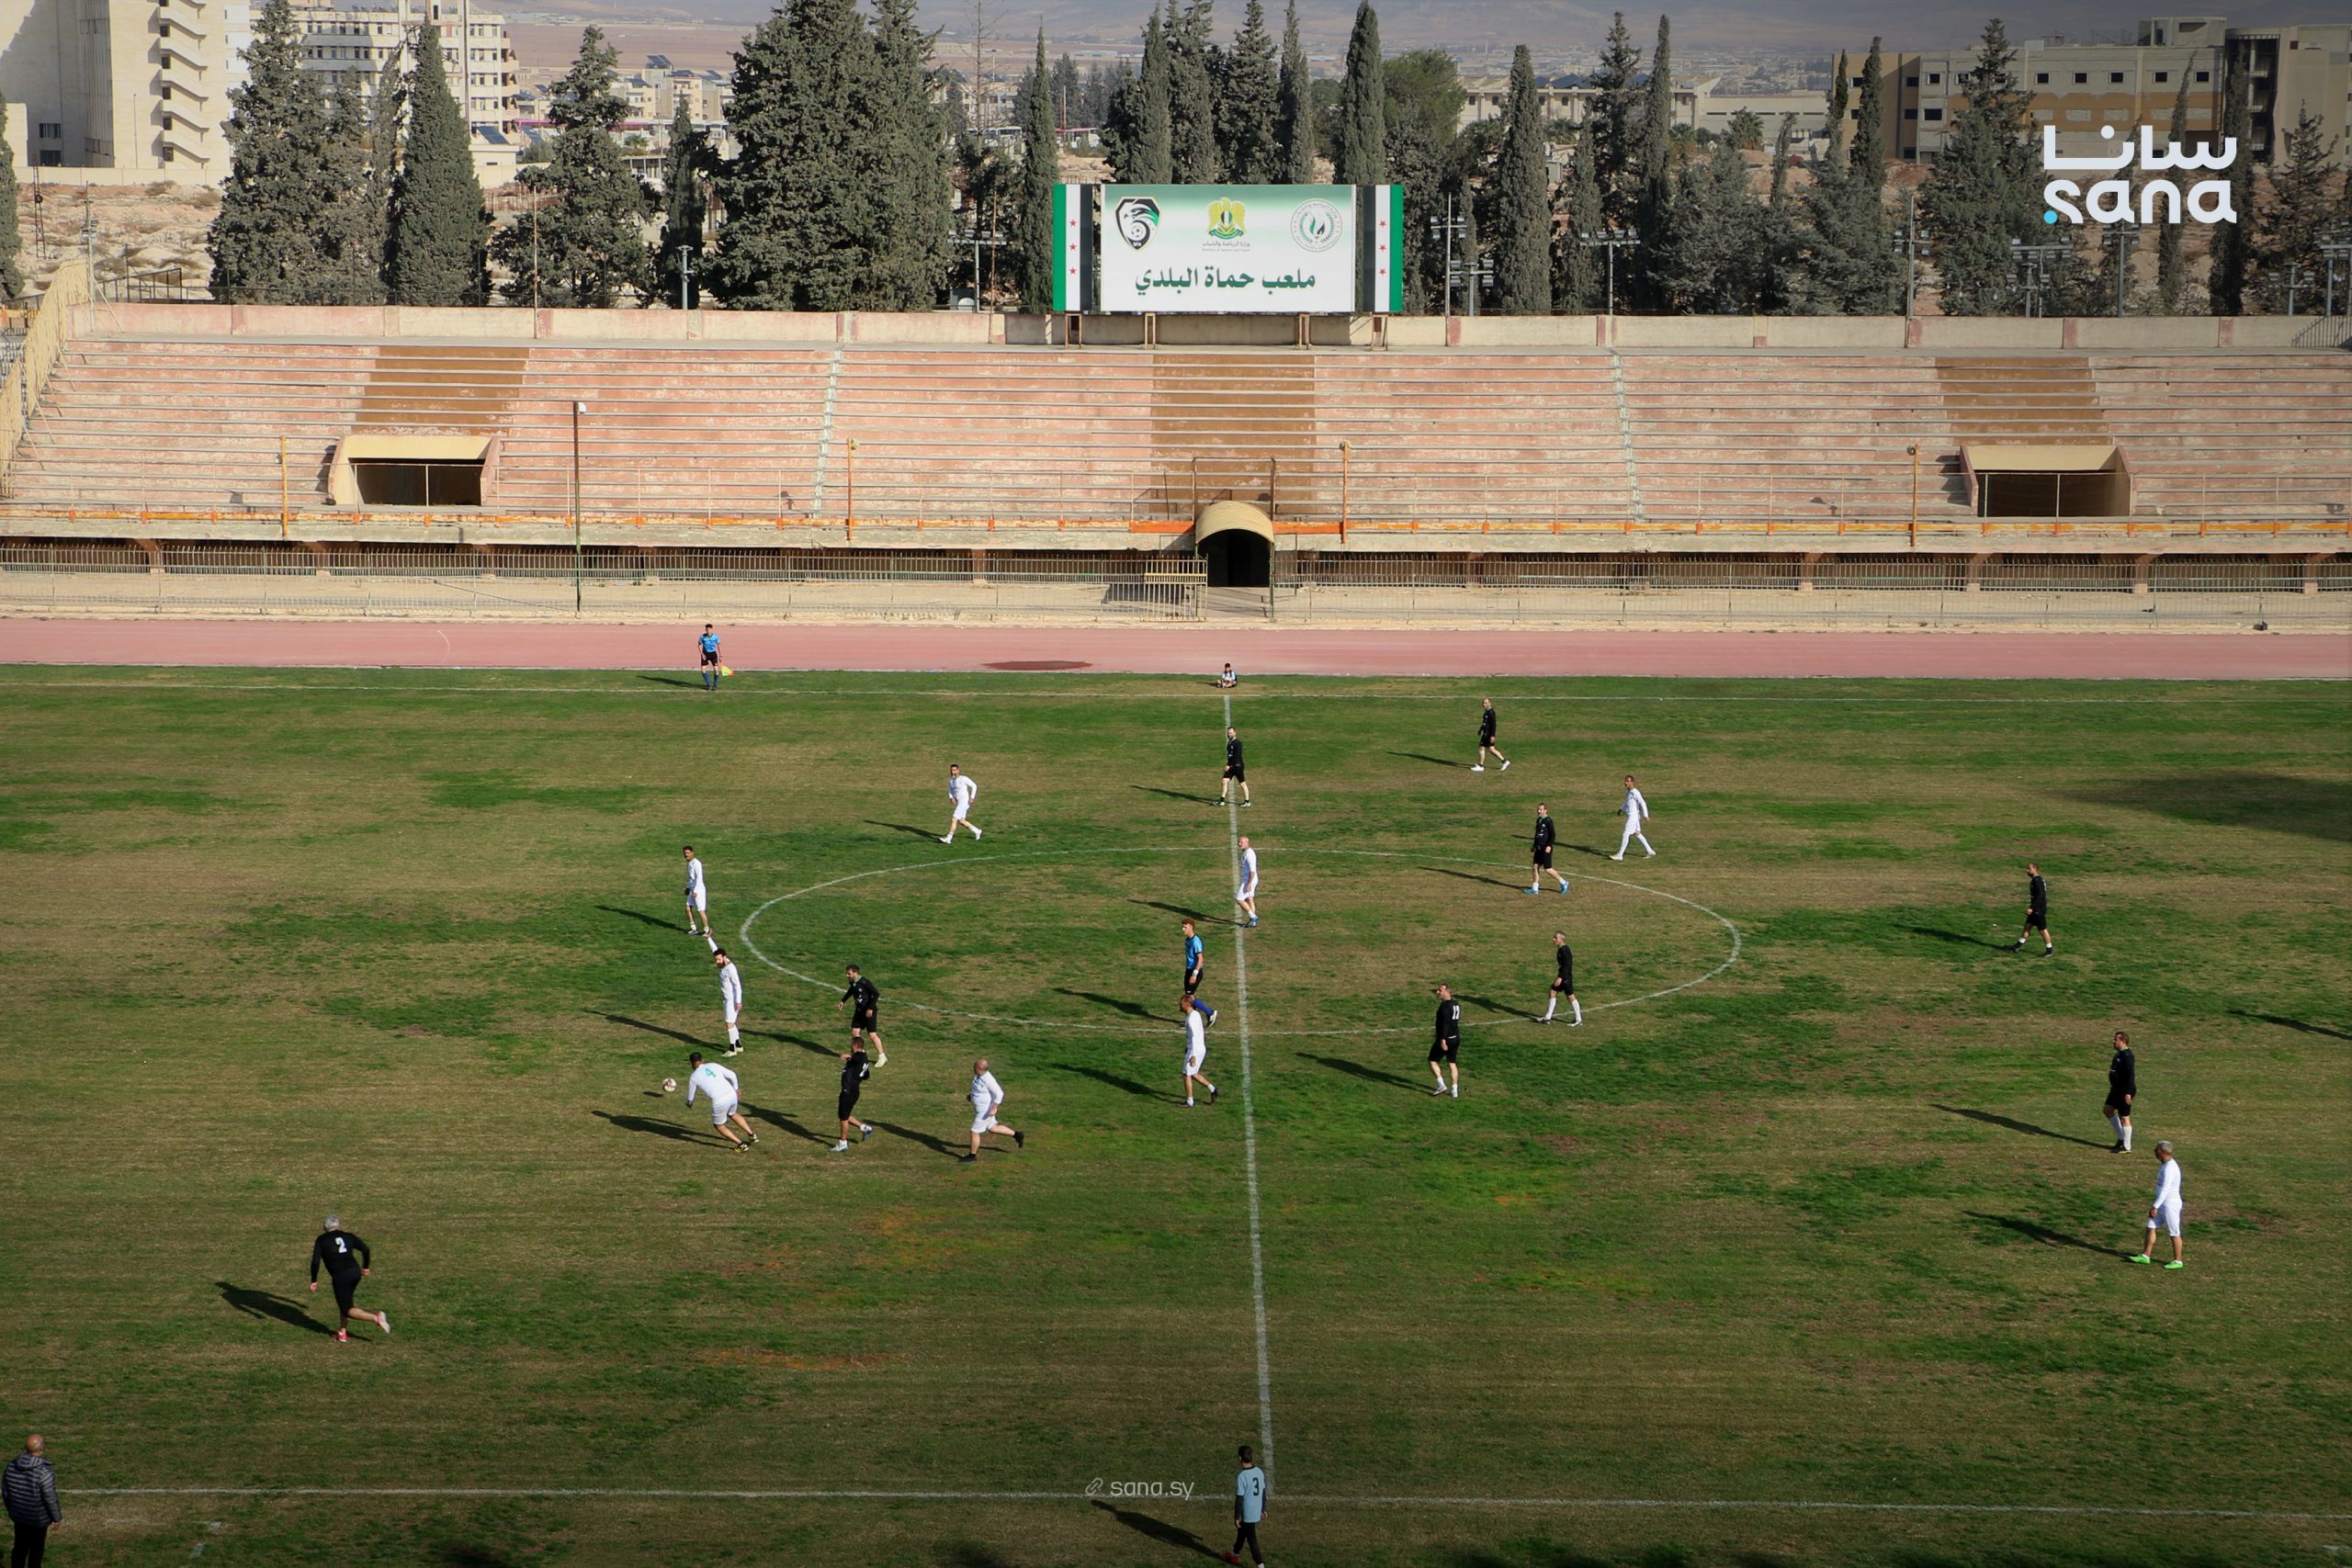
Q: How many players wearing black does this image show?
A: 10